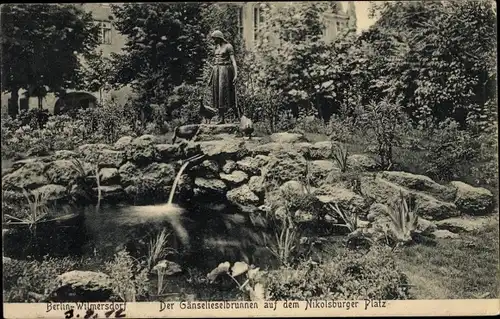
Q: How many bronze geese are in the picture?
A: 3